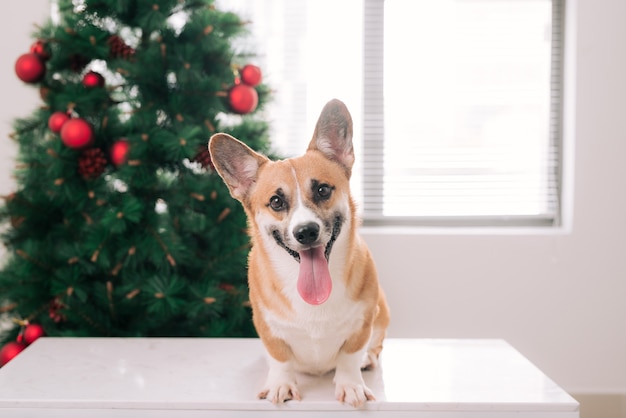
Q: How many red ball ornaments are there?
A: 10